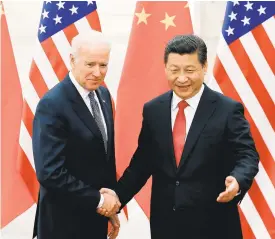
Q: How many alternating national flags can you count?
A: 4